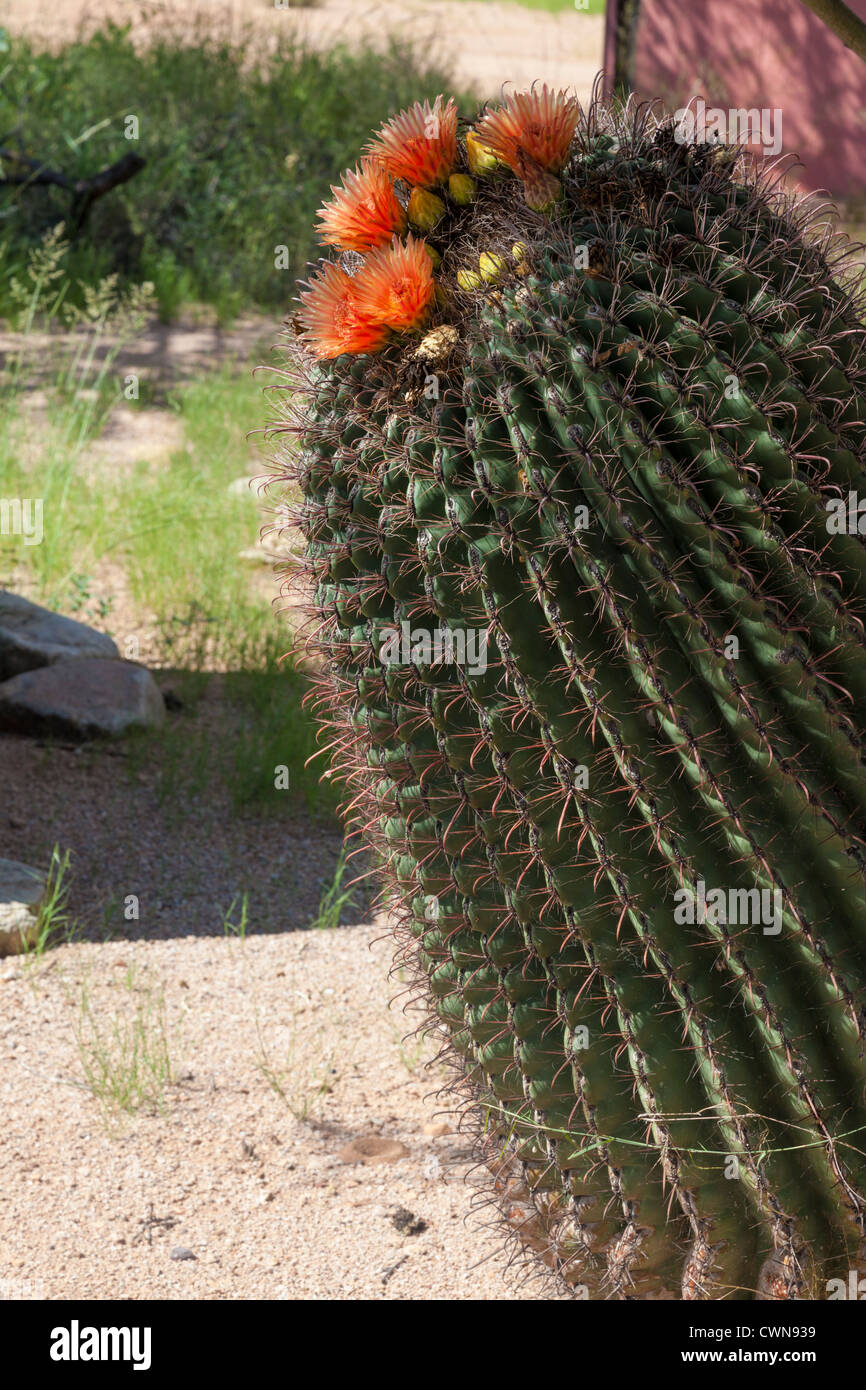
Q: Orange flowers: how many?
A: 5